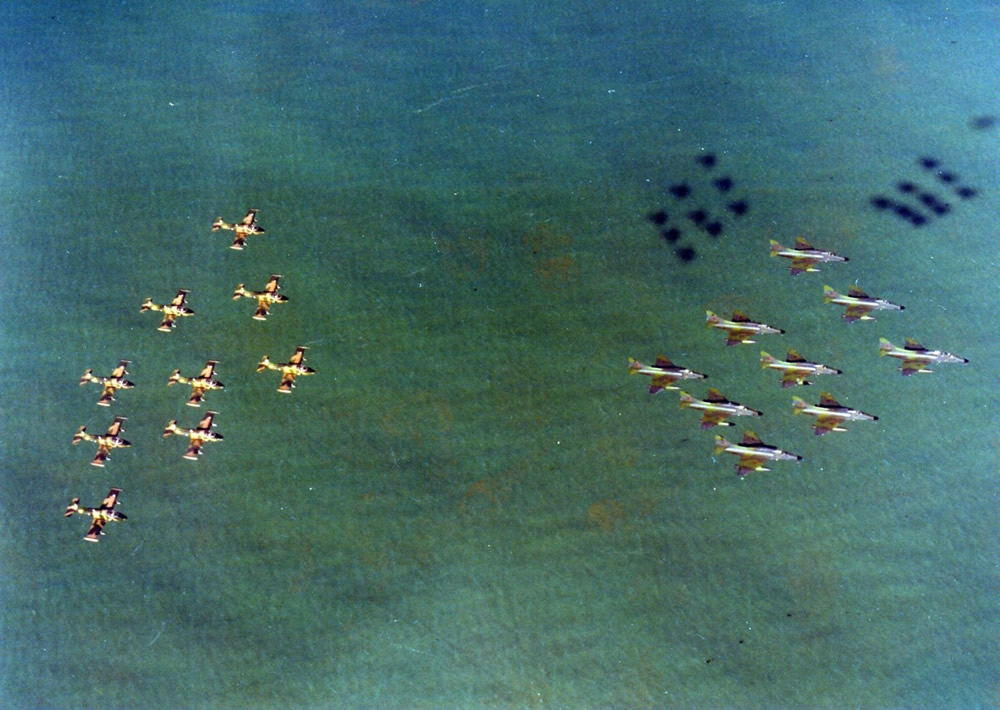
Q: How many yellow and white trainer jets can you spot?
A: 9